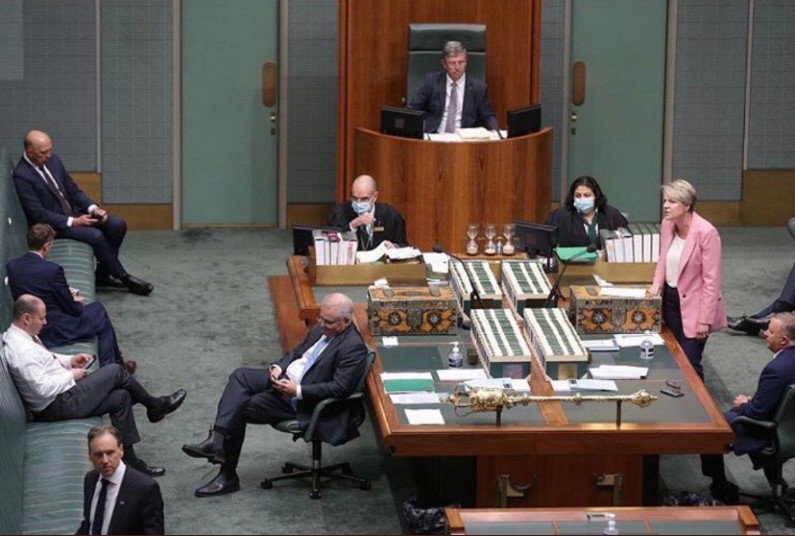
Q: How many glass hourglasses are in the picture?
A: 3